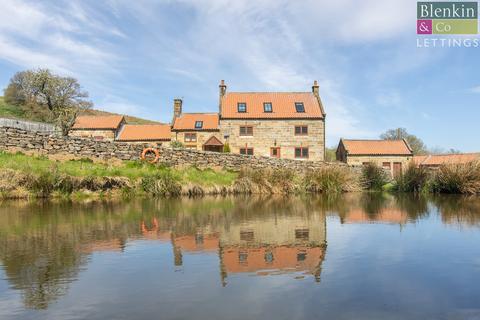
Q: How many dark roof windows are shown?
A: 4